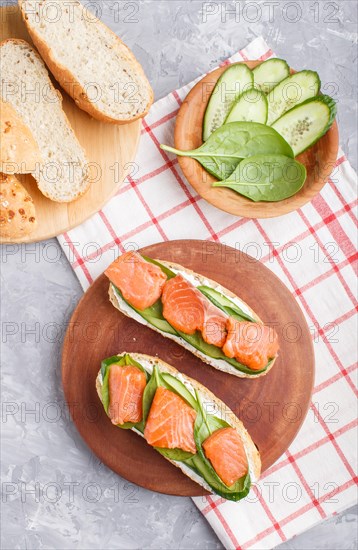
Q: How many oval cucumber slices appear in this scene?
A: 5